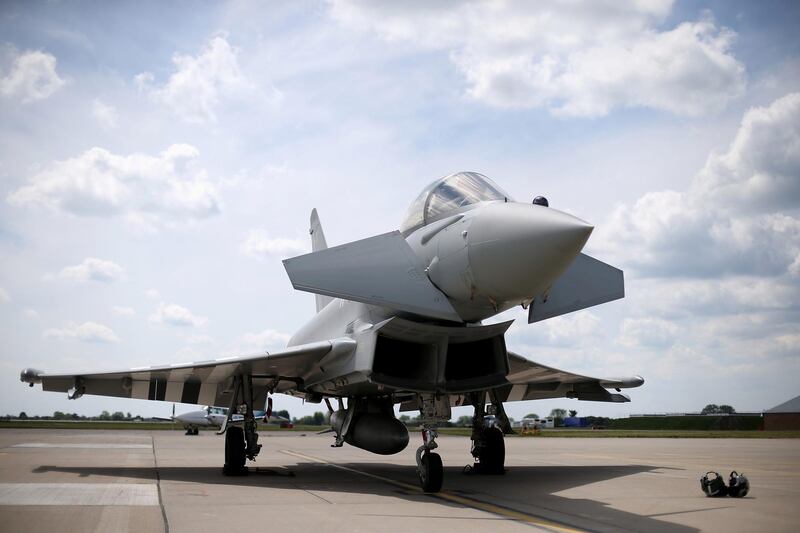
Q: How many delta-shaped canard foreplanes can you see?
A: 2